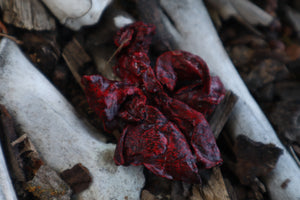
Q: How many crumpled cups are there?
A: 0